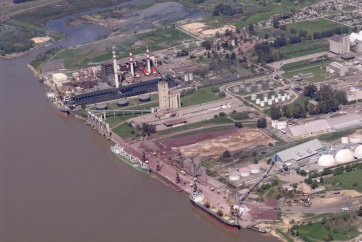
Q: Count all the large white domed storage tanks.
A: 3